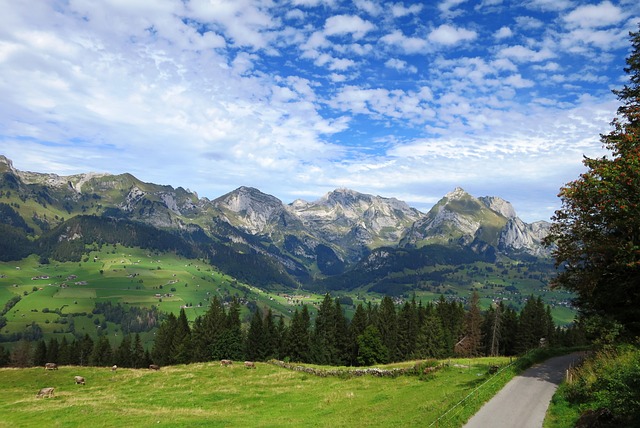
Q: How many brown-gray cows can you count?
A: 7